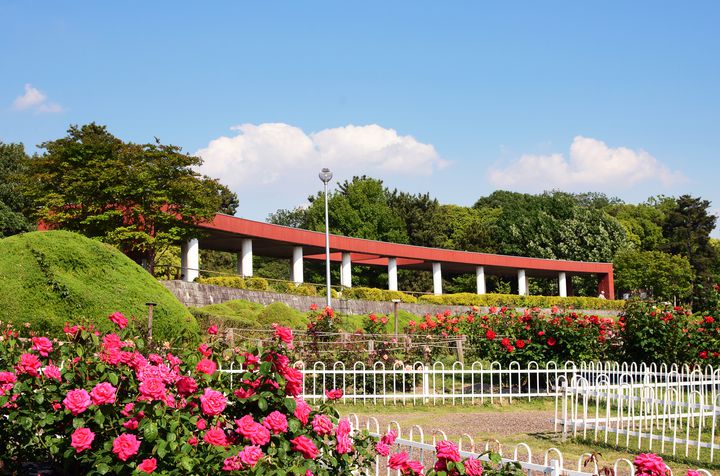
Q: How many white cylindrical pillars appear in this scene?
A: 9